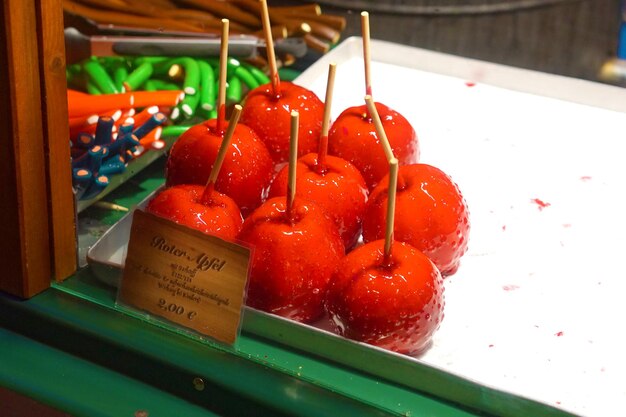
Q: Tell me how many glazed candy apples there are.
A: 8